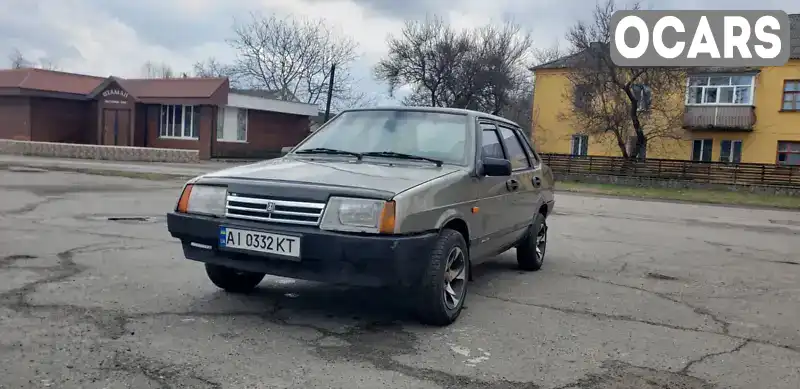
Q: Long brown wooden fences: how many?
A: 1